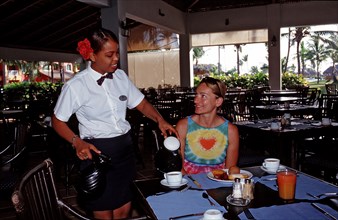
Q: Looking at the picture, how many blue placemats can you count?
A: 4